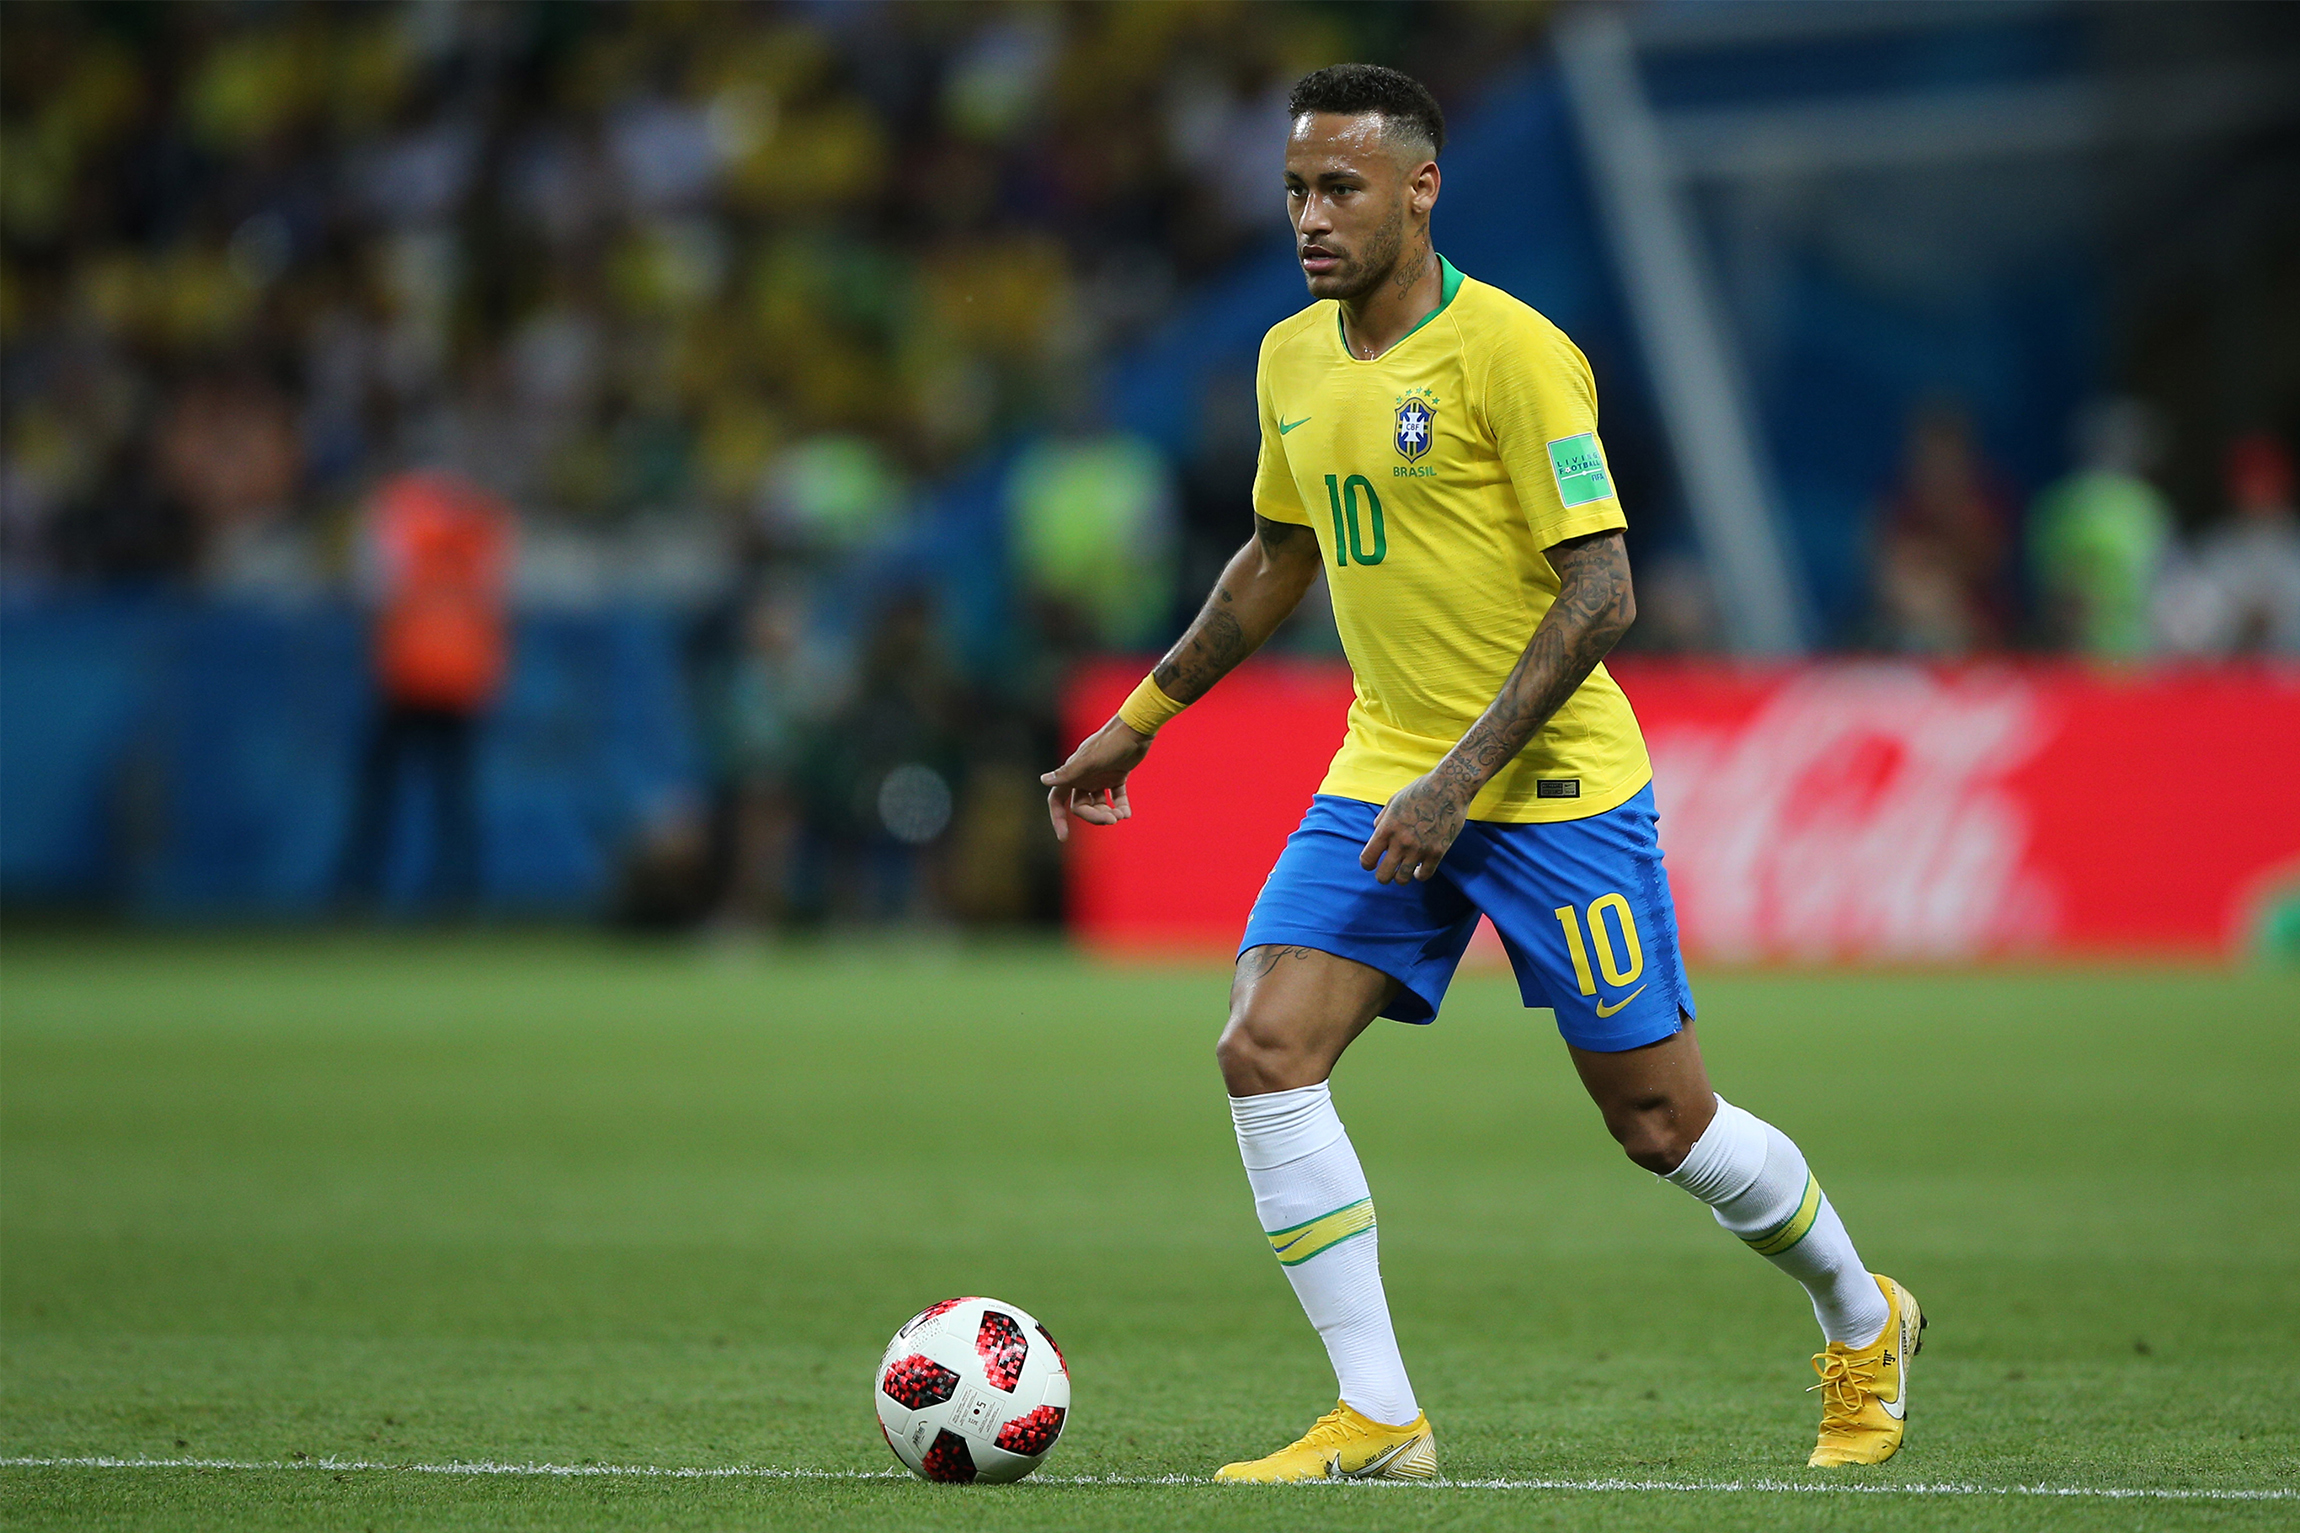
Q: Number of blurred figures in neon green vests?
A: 3